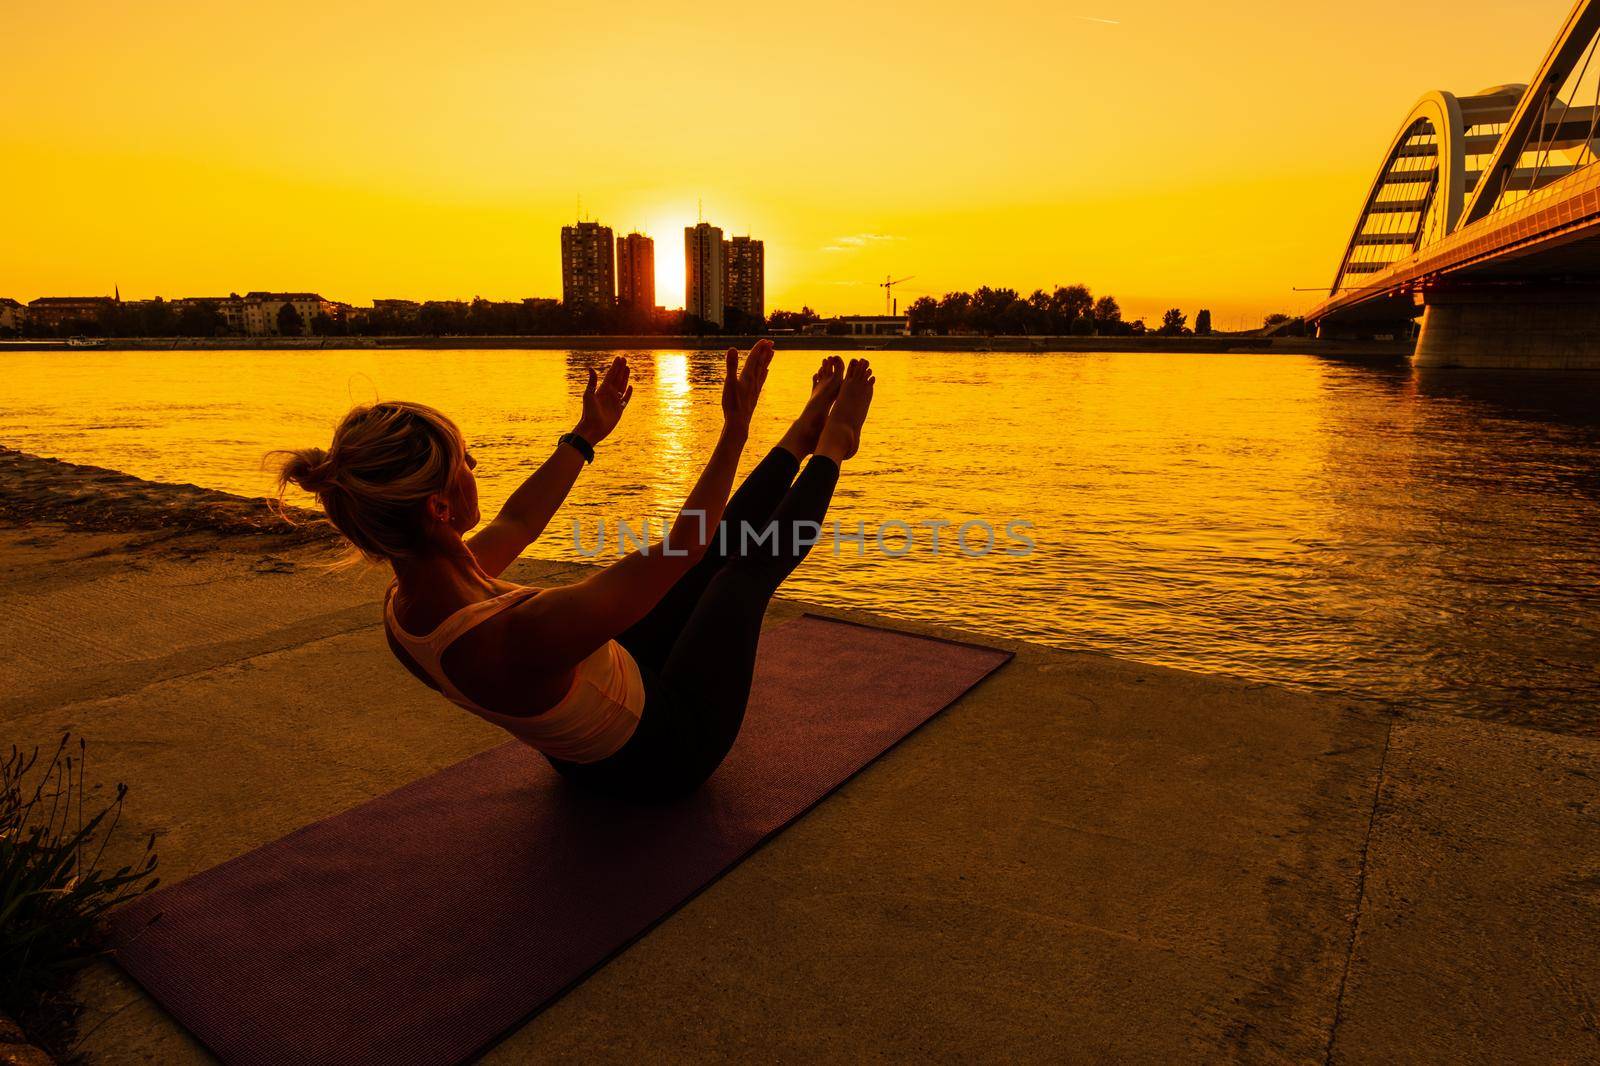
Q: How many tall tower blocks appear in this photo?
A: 4